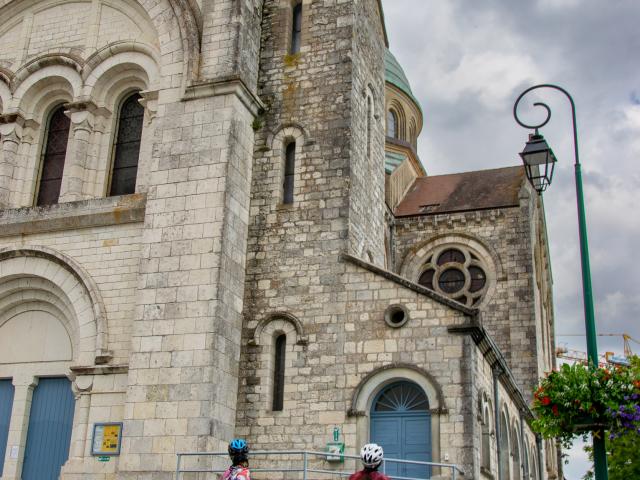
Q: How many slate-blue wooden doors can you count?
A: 3